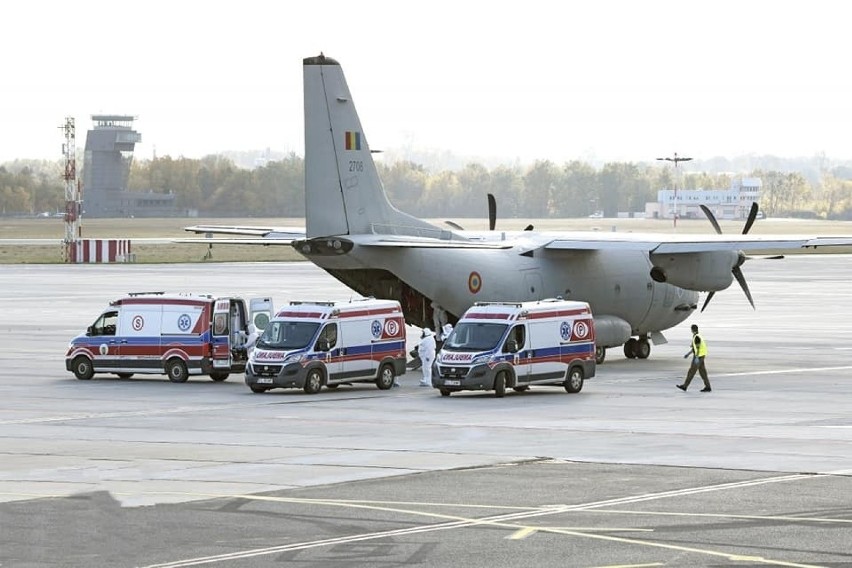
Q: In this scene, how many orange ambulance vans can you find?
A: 0